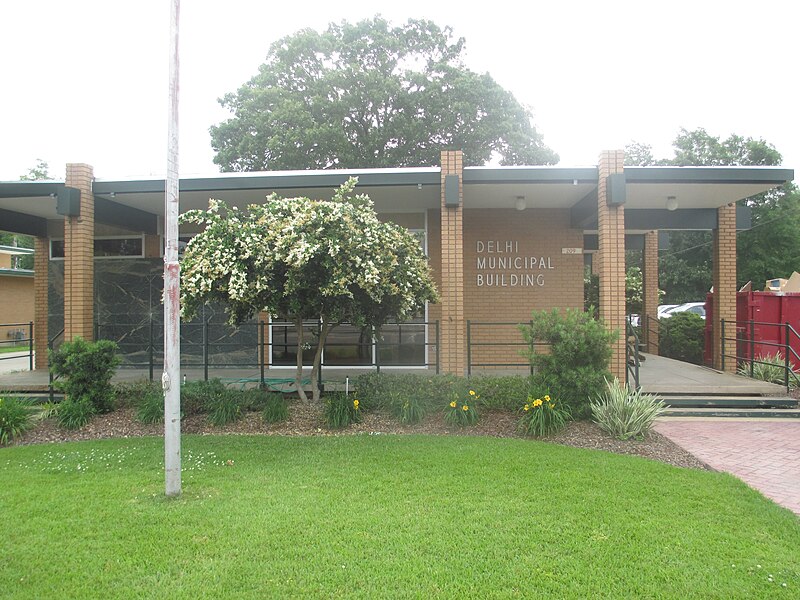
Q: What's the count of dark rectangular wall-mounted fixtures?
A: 3